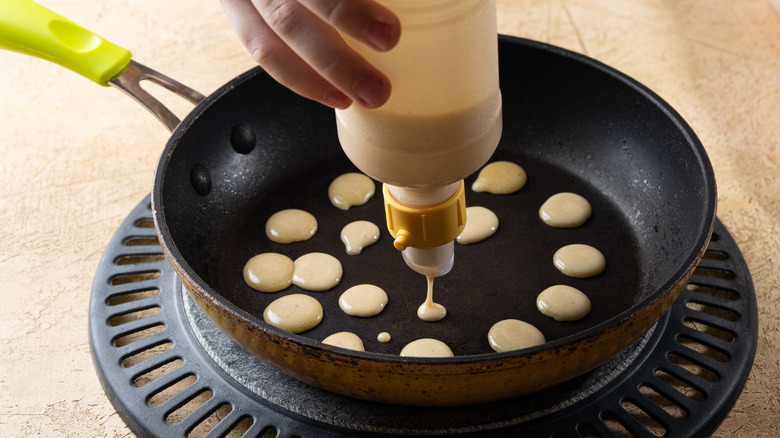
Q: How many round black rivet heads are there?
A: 2